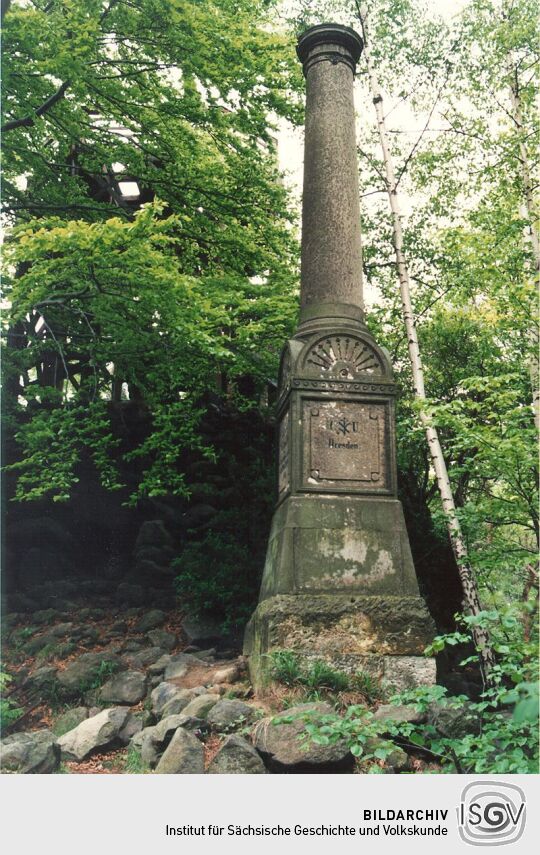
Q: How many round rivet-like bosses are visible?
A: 12